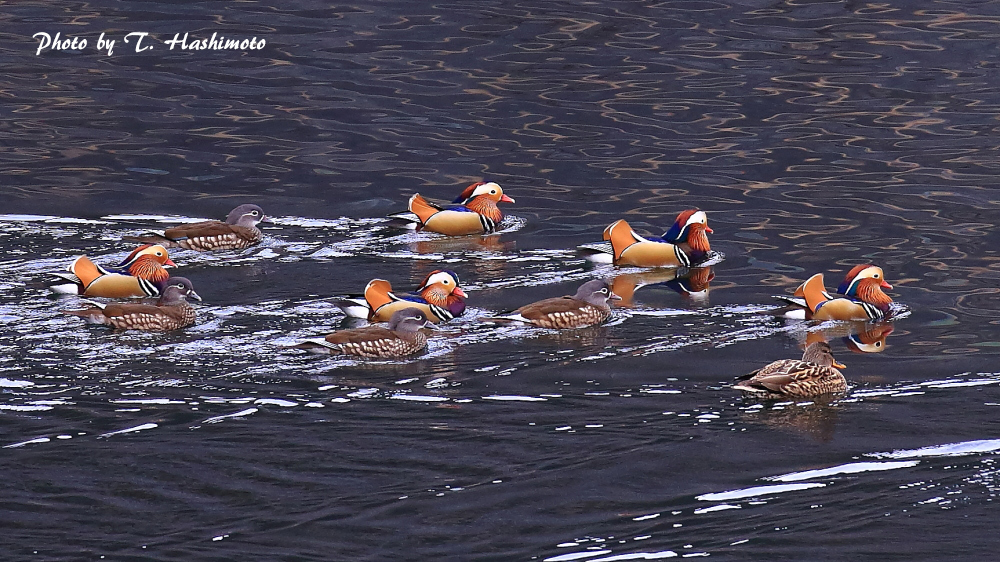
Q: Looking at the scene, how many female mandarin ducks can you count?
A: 4